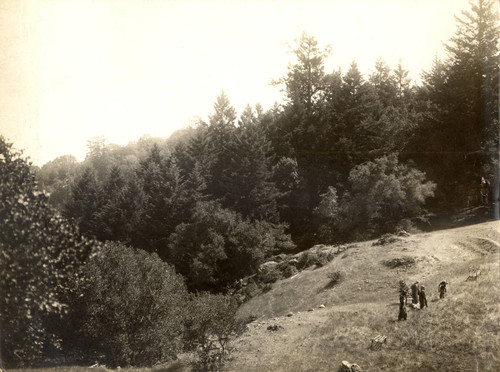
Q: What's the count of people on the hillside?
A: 4